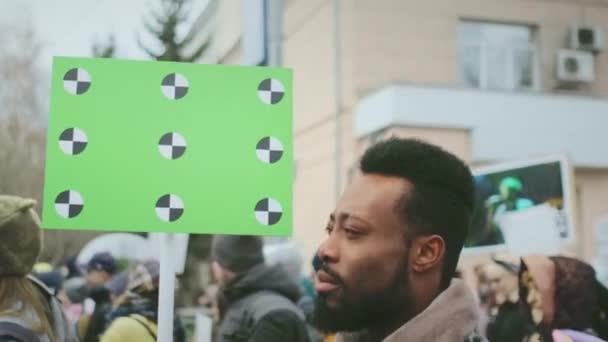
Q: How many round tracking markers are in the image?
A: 9